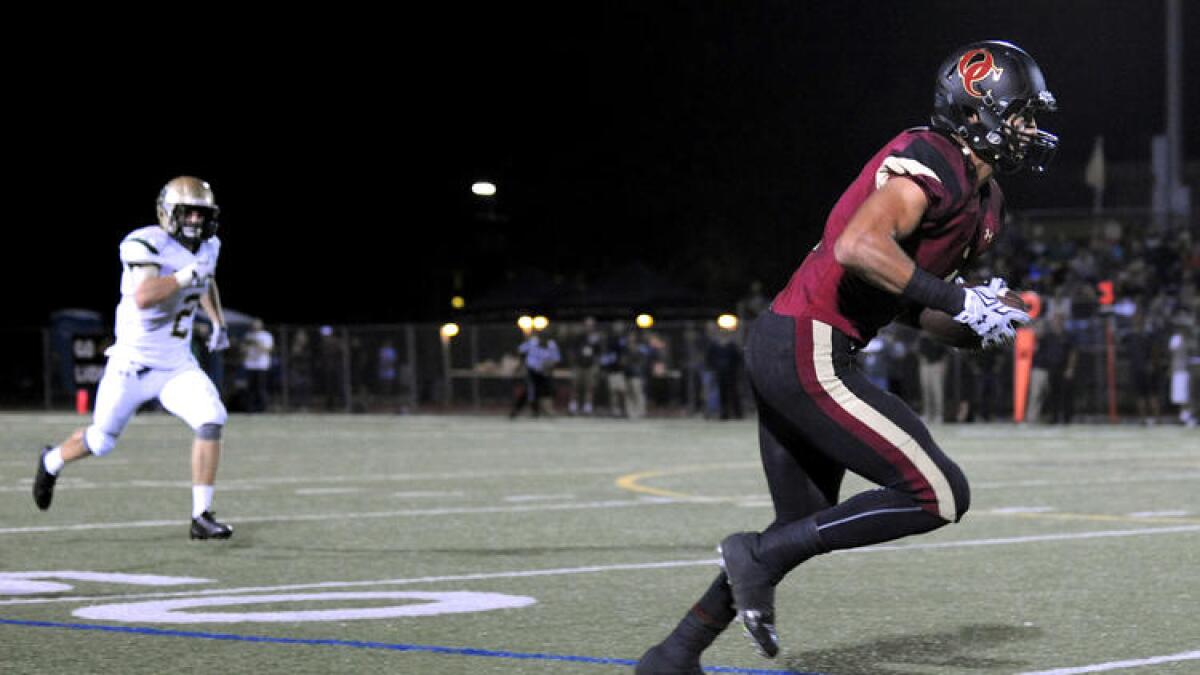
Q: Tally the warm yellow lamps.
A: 6